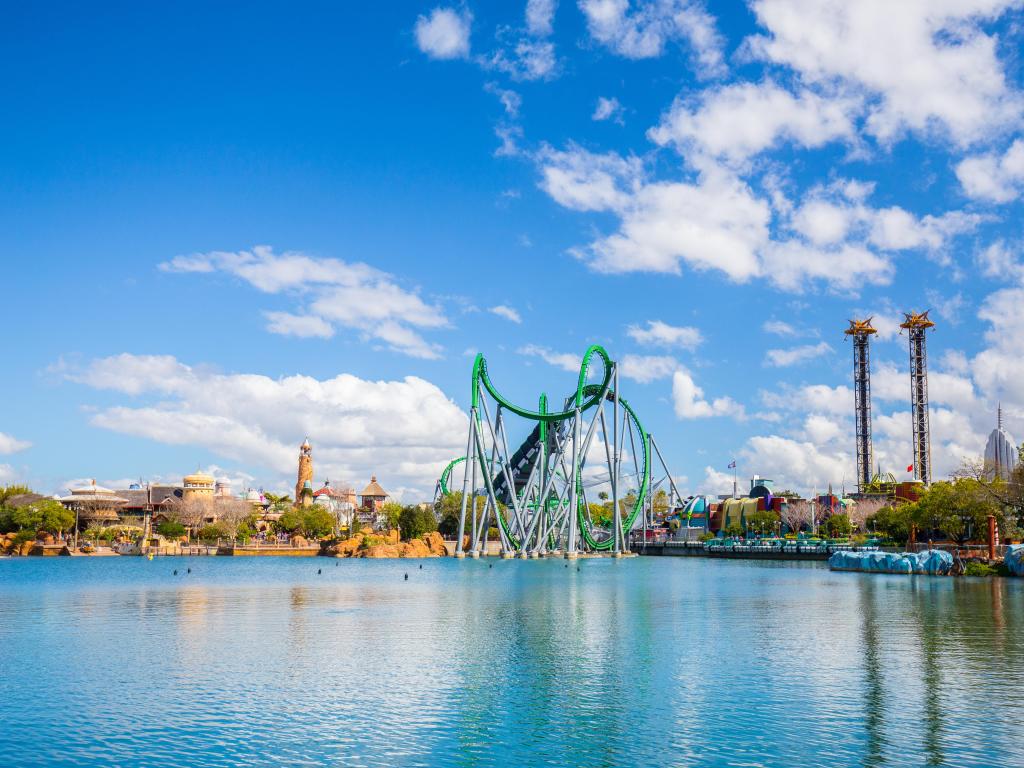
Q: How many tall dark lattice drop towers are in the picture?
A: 2